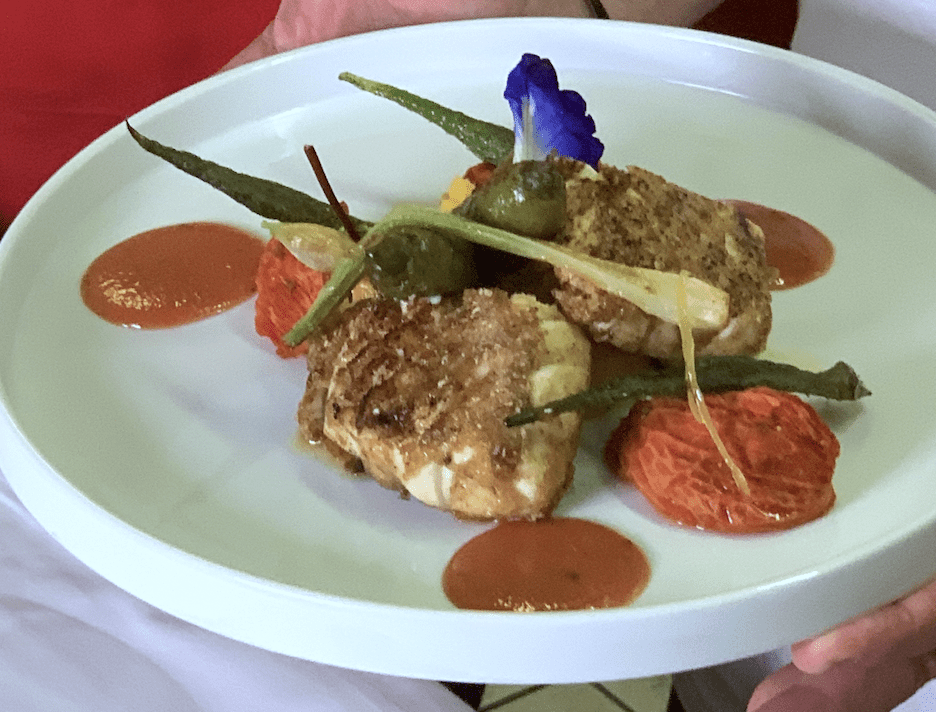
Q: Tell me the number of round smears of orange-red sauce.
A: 3